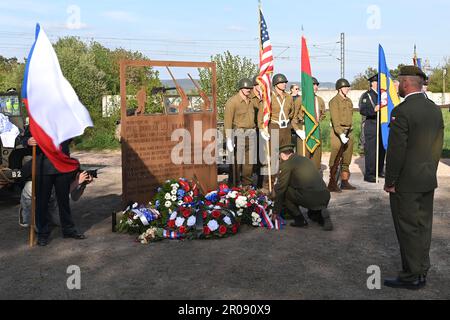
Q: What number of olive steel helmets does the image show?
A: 5